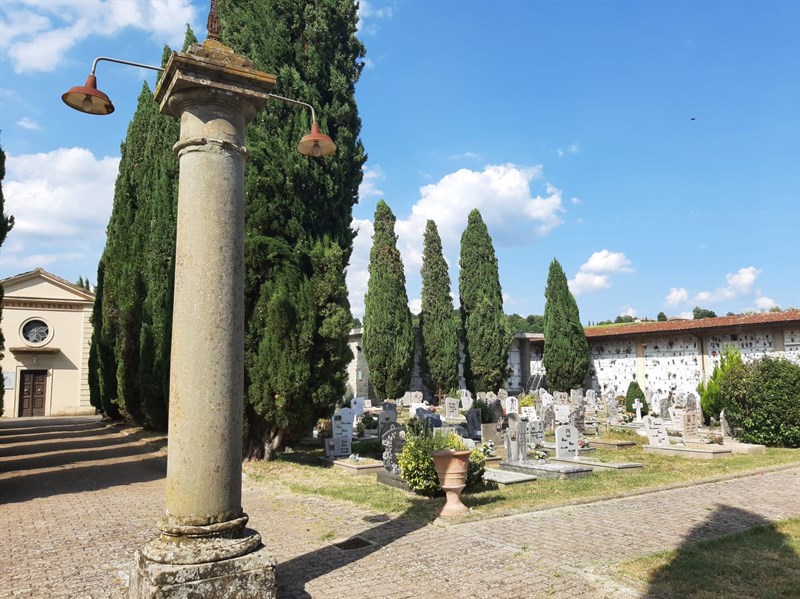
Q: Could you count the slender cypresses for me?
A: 4